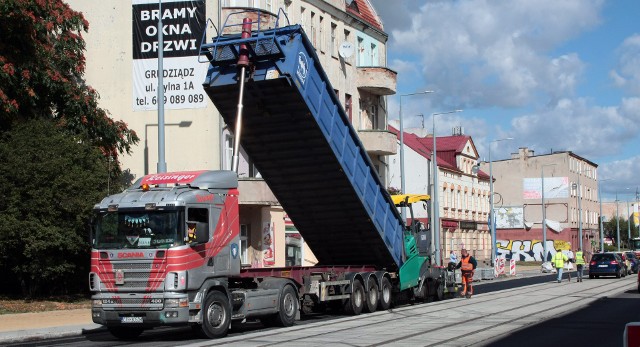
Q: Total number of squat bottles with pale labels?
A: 0